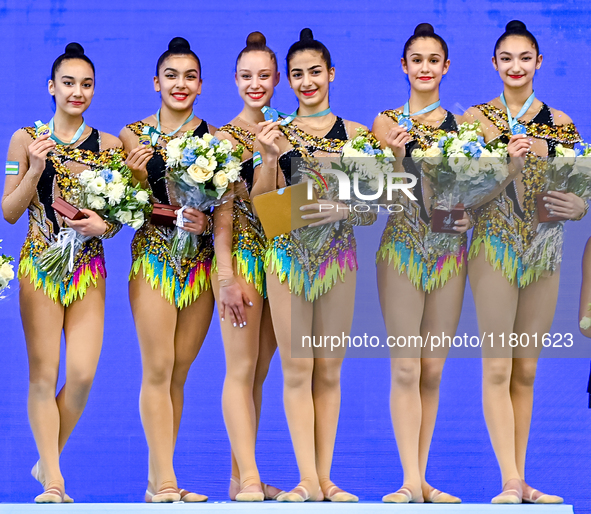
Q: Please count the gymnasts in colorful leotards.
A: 6